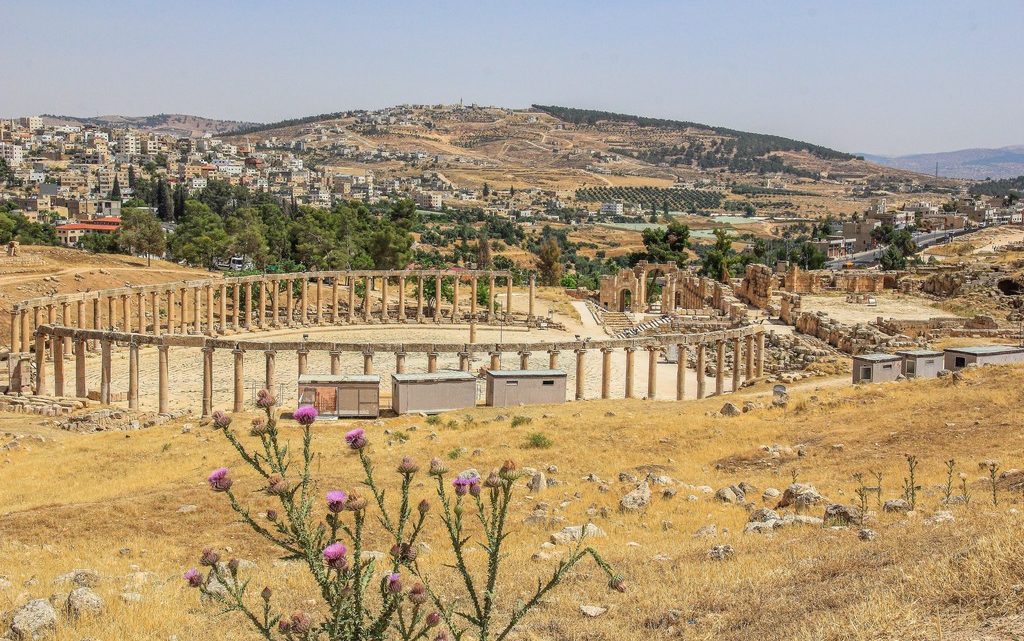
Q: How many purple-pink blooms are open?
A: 9